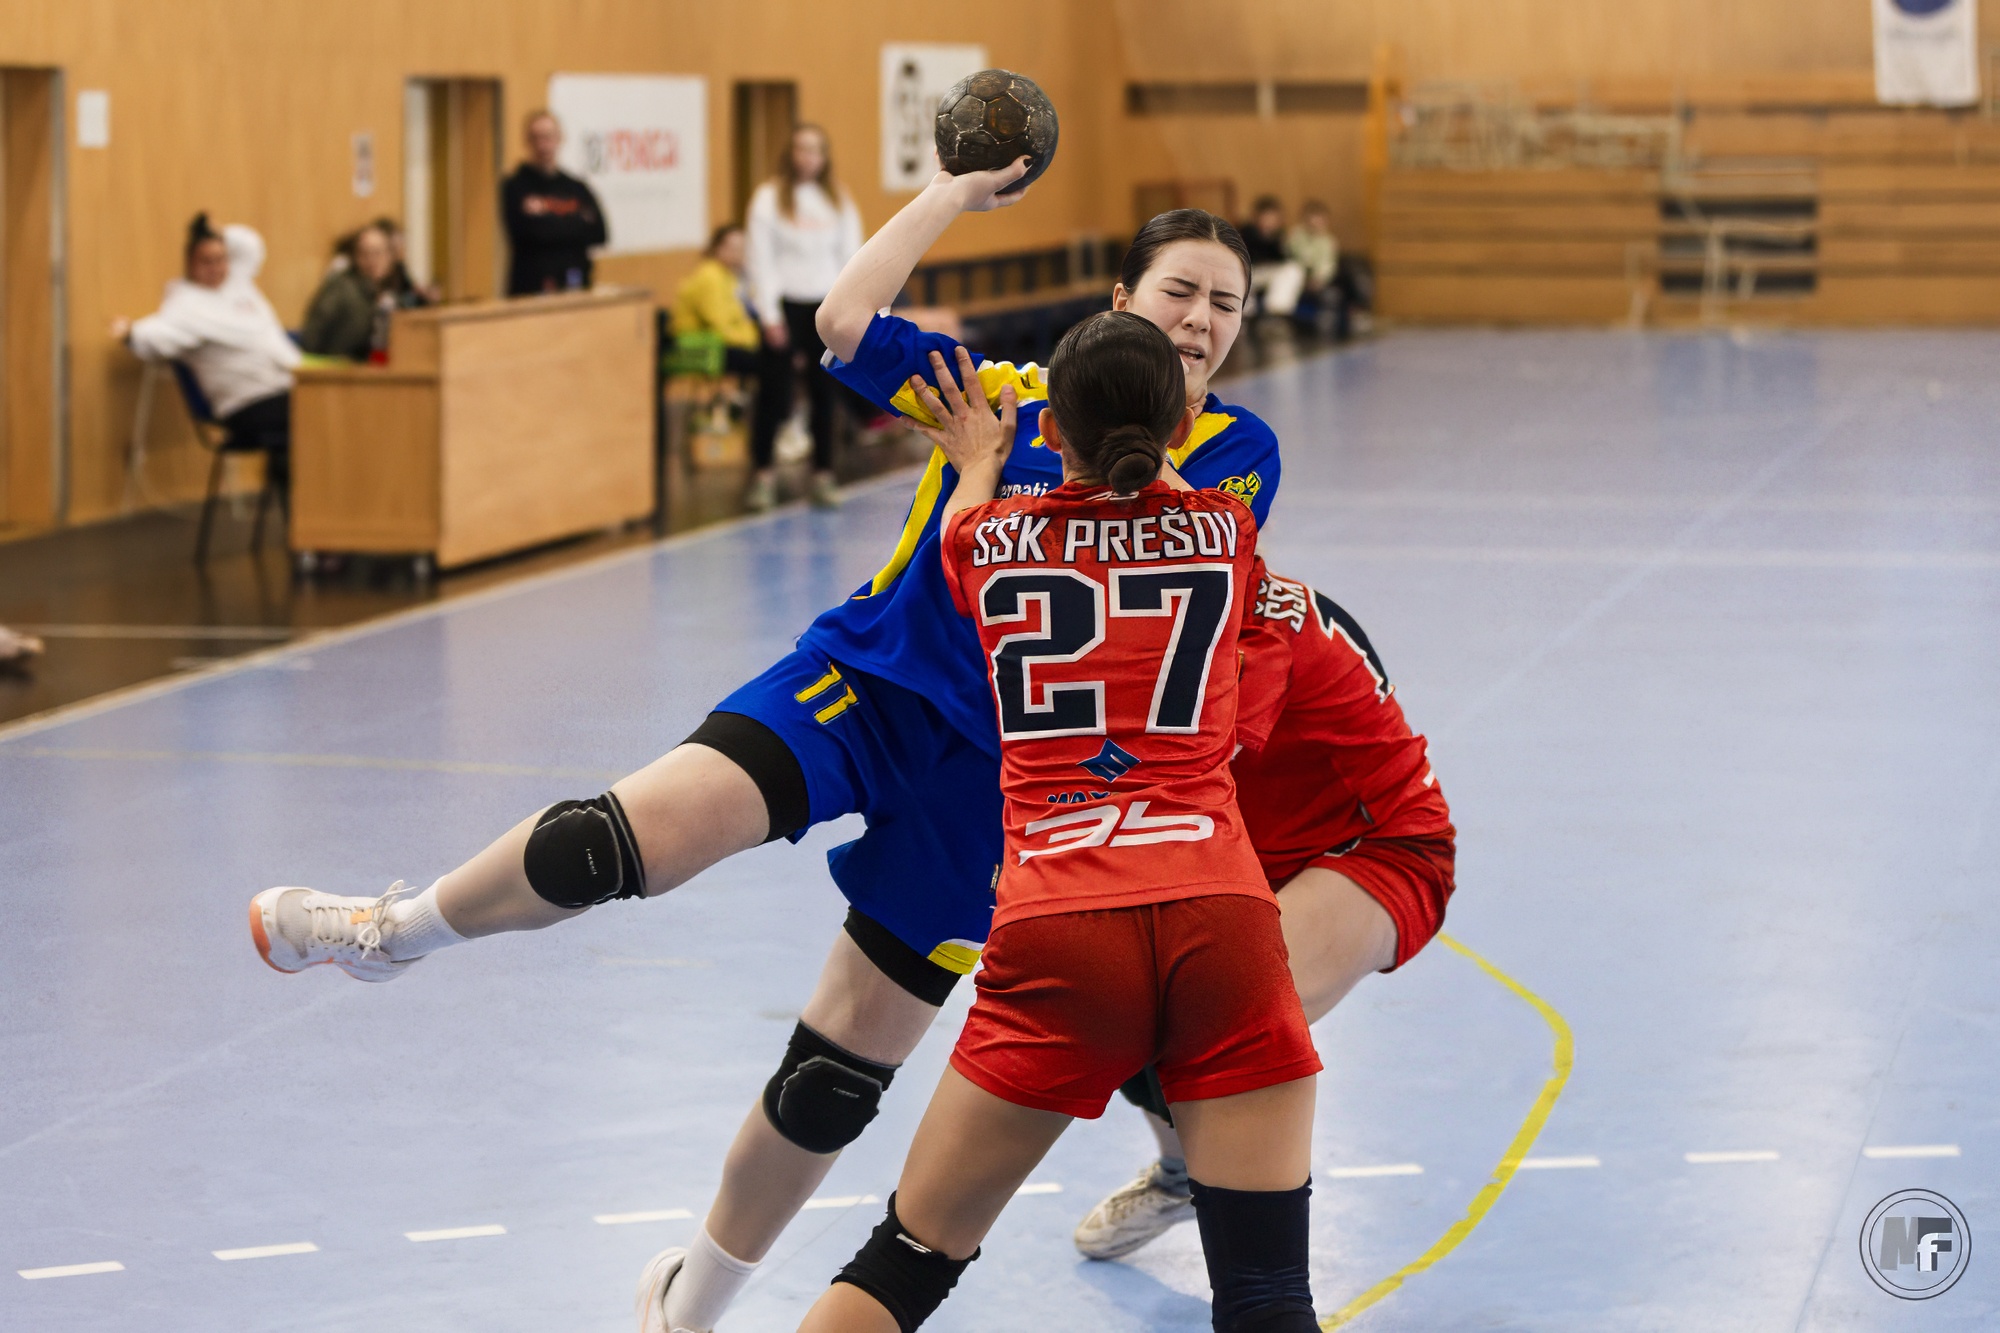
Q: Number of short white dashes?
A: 10